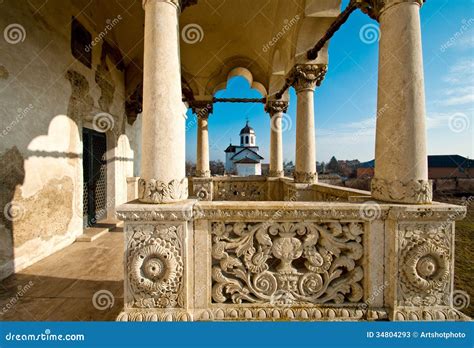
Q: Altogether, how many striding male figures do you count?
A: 0